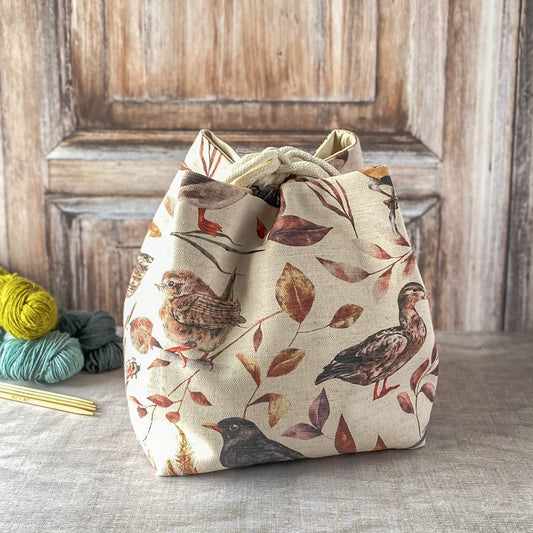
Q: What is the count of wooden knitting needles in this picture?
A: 4